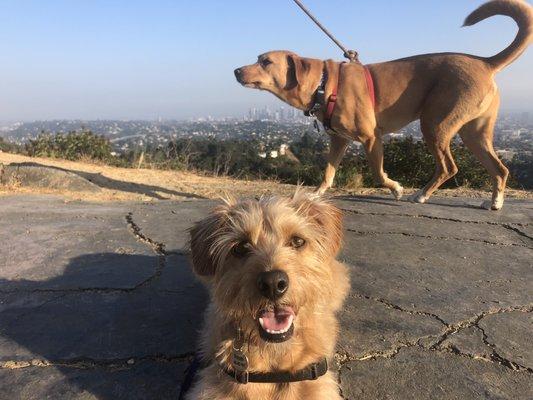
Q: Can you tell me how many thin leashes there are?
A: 1